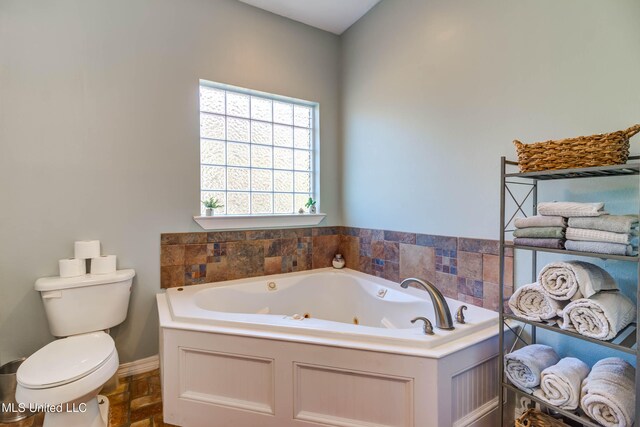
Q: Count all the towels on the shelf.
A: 13